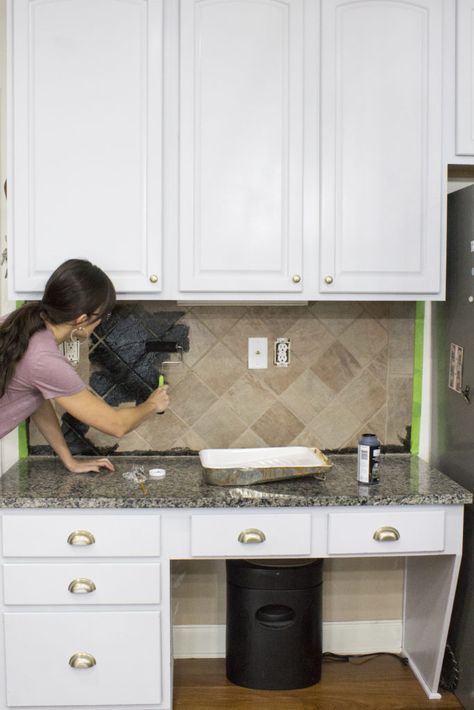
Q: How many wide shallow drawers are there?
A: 4